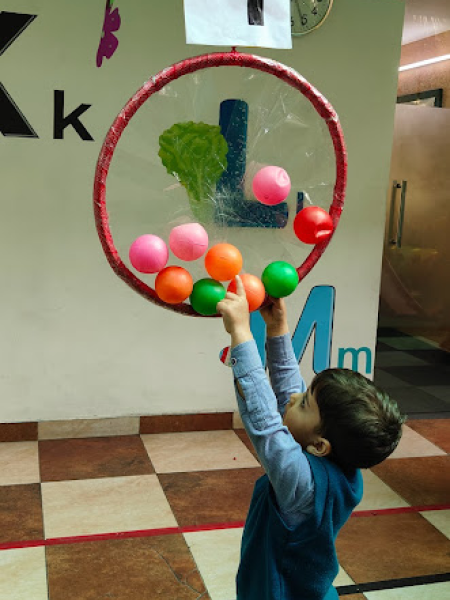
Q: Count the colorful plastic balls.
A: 9